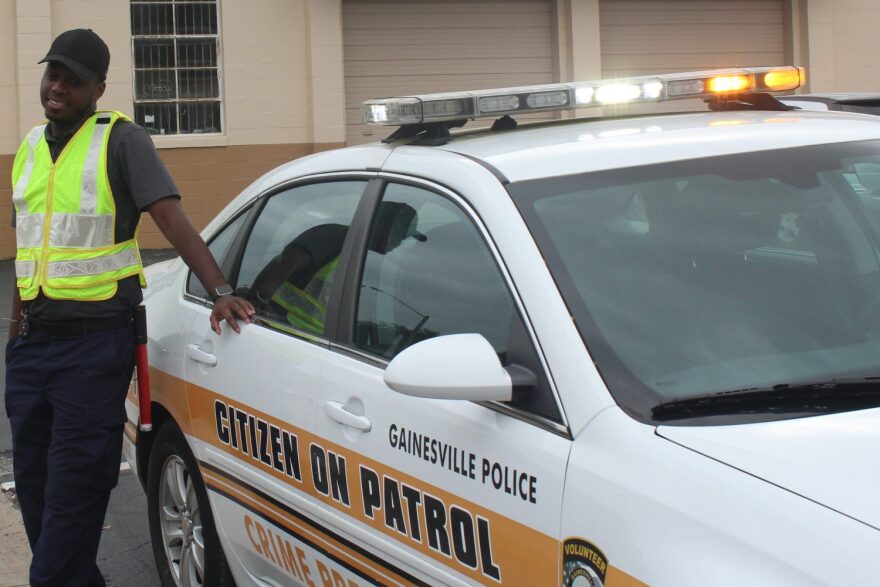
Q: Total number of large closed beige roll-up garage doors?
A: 2